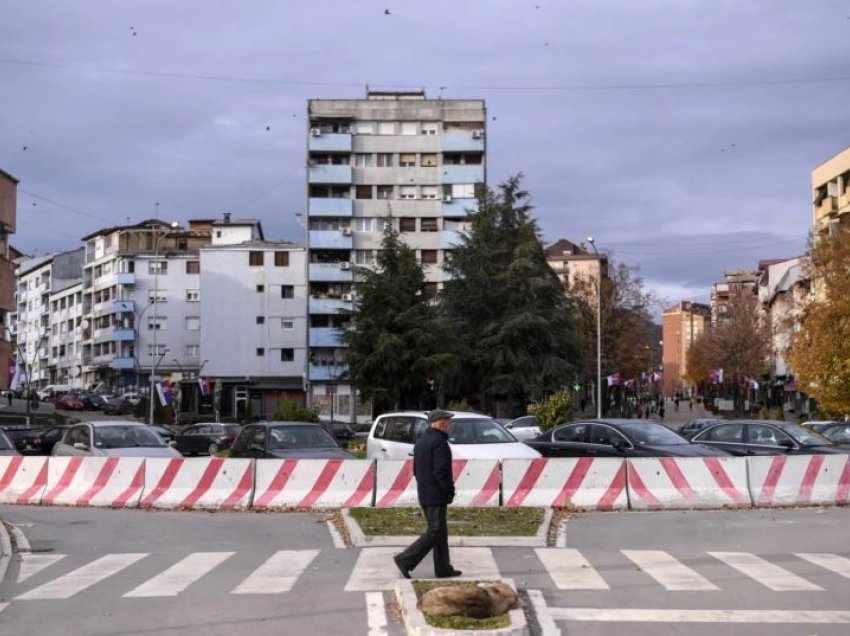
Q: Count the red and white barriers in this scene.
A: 8